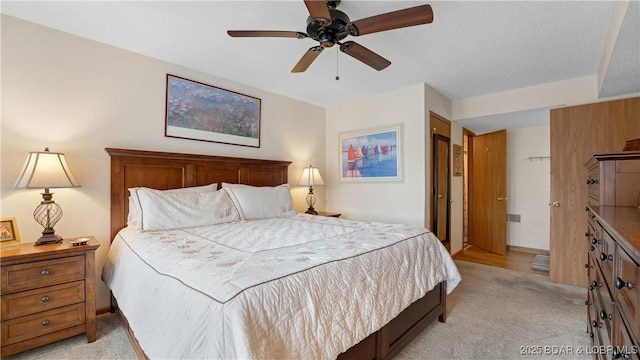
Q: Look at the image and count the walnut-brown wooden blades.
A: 5